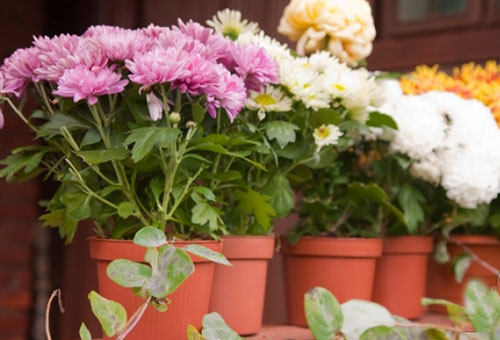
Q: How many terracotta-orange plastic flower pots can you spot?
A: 5